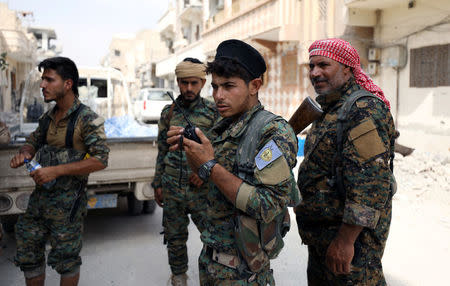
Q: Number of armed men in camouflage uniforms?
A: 4